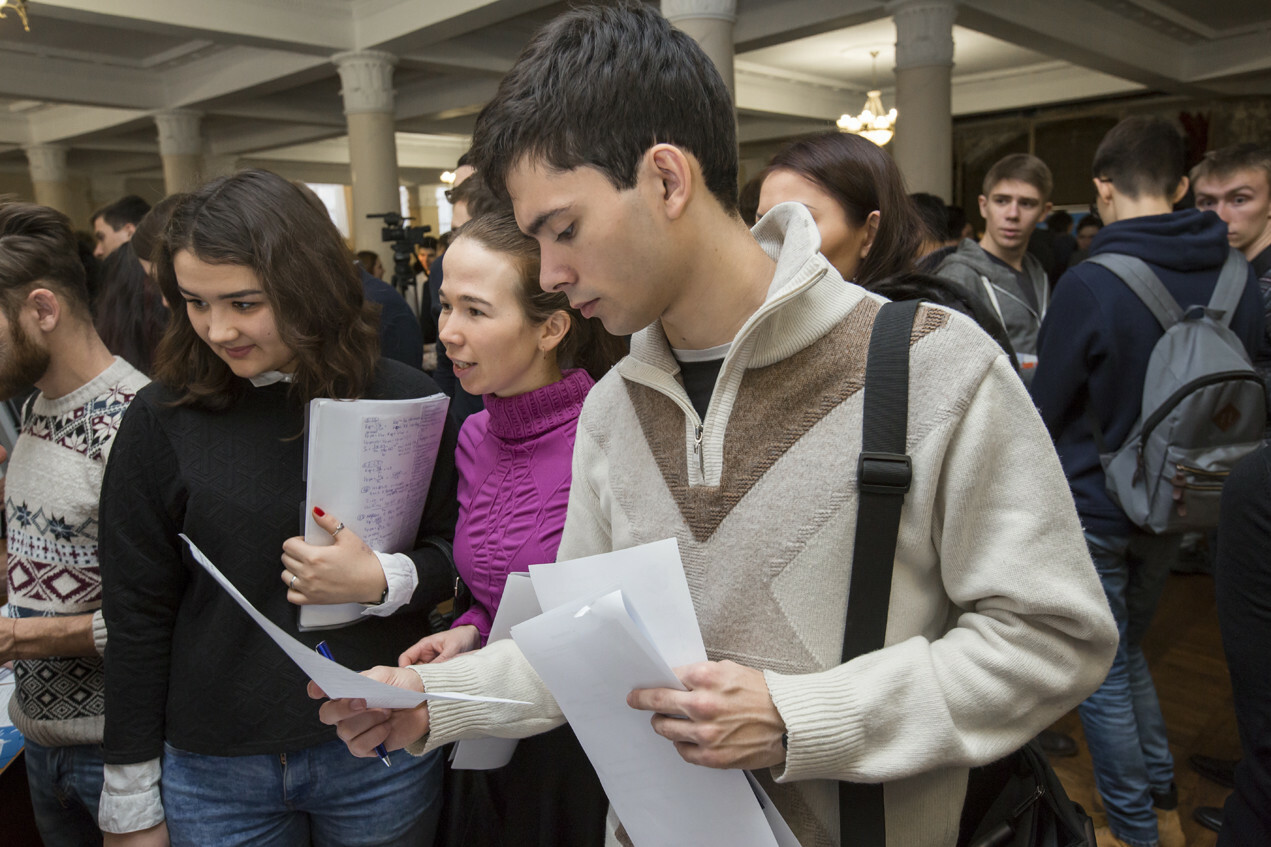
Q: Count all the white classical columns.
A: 5